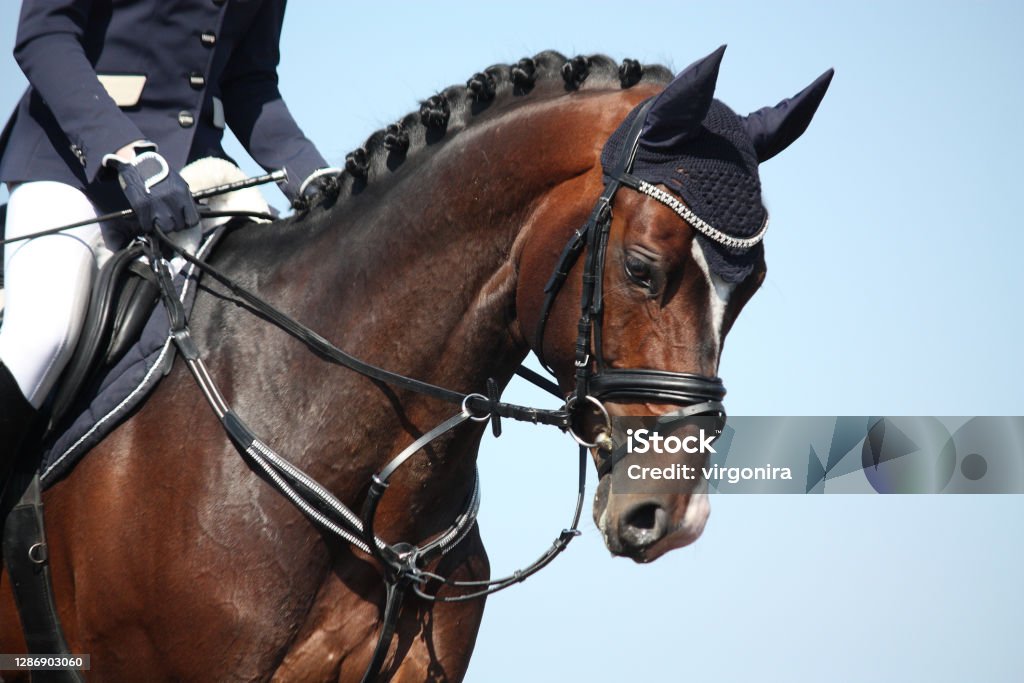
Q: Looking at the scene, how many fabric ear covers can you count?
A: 2